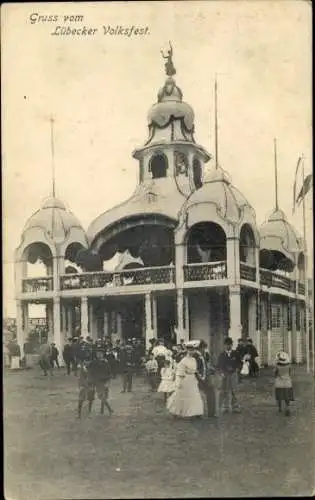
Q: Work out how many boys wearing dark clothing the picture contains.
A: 2